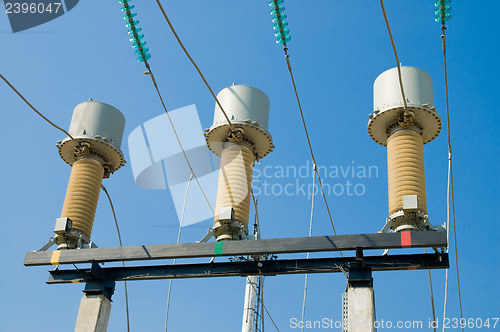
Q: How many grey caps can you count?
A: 3